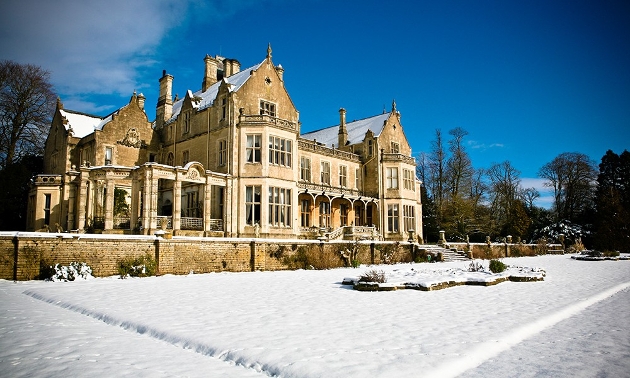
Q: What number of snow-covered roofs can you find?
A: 3